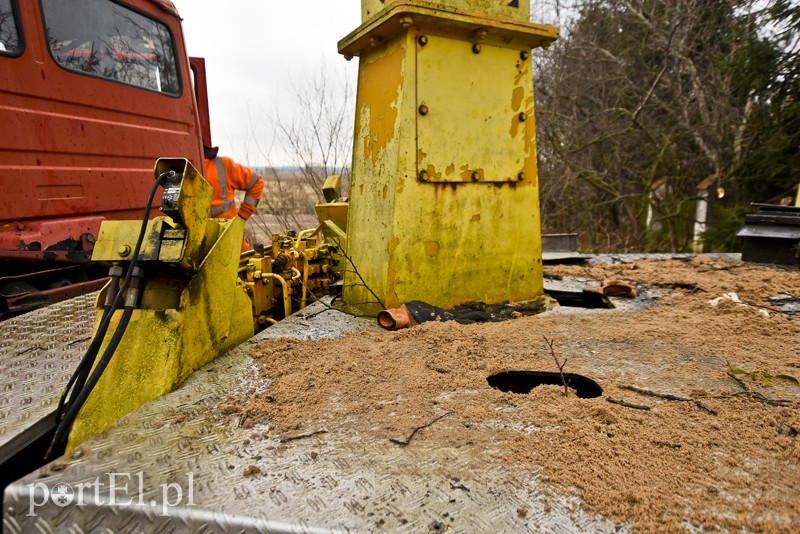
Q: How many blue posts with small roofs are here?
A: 0